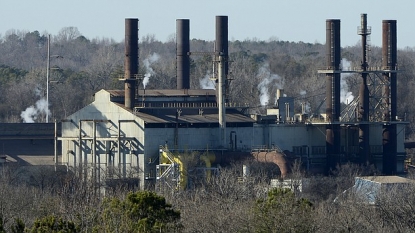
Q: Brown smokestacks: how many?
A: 6